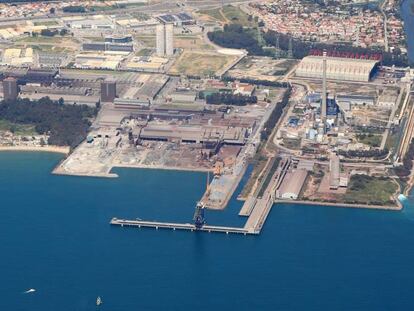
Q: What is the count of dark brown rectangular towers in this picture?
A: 2